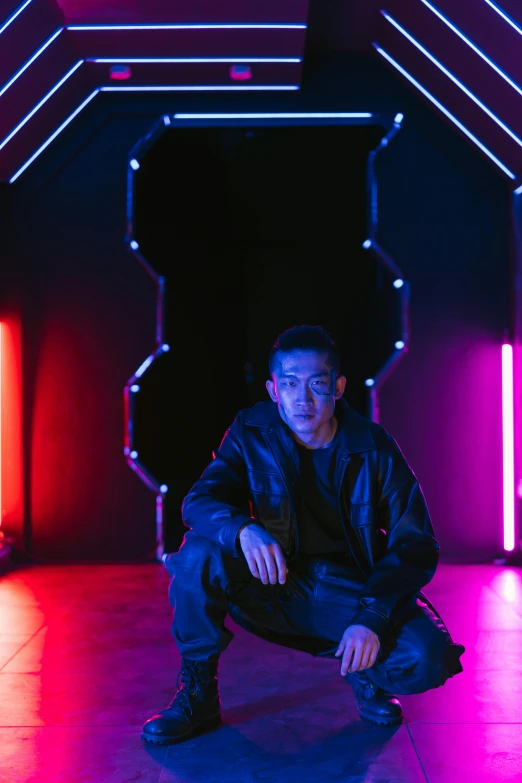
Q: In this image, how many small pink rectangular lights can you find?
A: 2